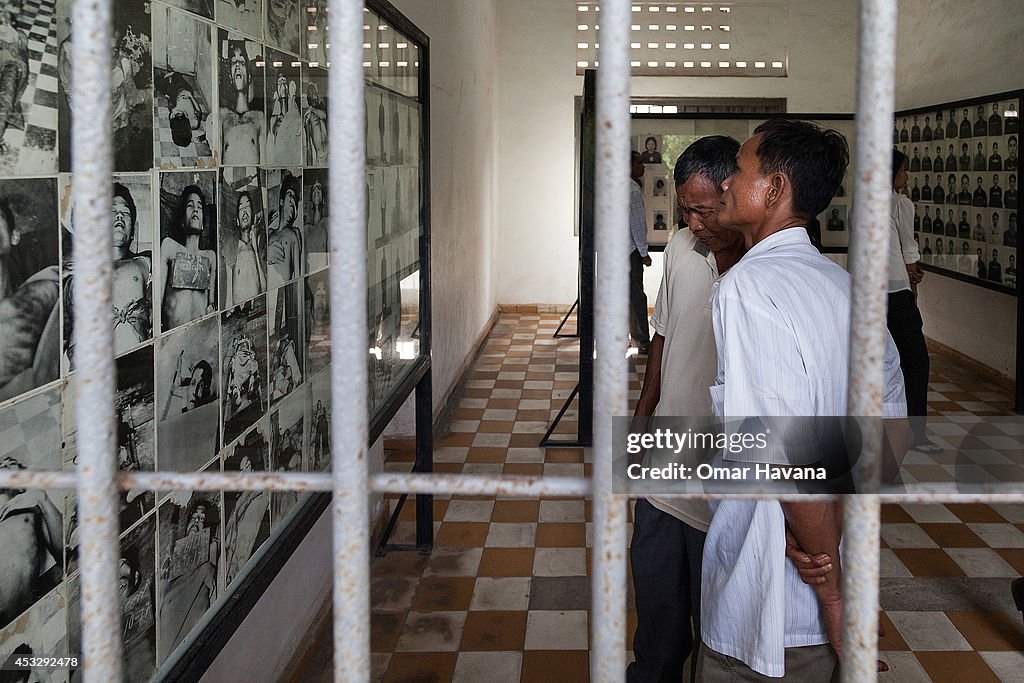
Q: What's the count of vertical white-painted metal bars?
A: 4